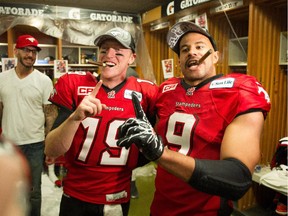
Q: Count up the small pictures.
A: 4